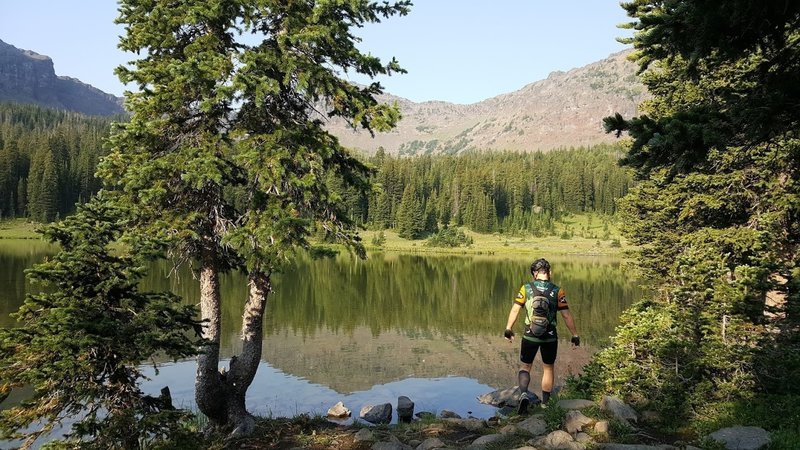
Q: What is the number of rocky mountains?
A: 2